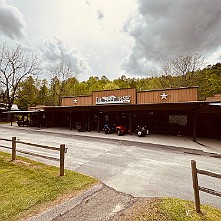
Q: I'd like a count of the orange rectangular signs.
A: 3